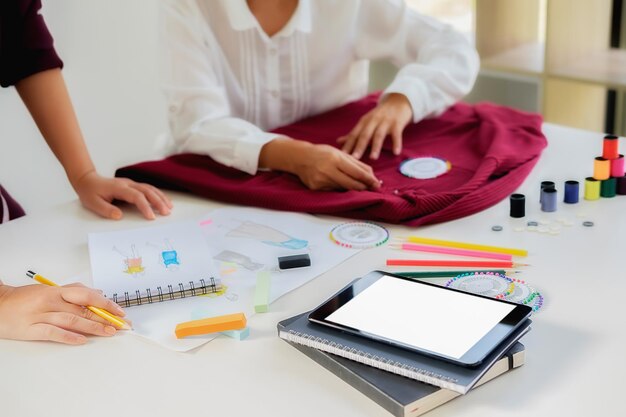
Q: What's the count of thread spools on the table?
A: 10